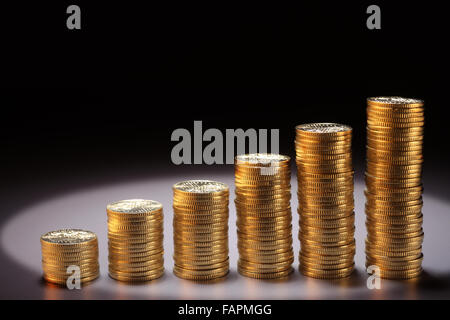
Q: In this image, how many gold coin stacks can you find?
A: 6